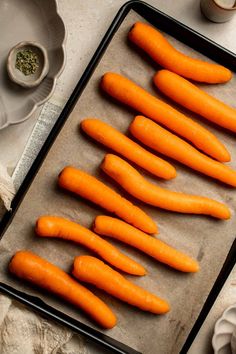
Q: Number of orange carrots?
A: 11